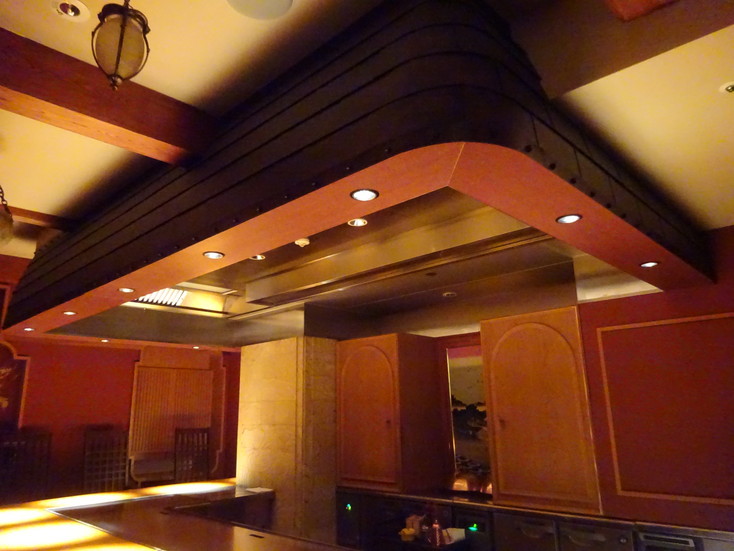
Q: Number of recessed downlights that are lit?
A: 11